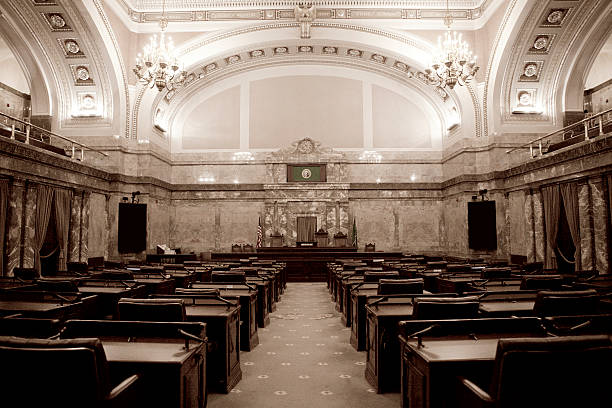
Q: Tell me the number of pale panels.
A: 3